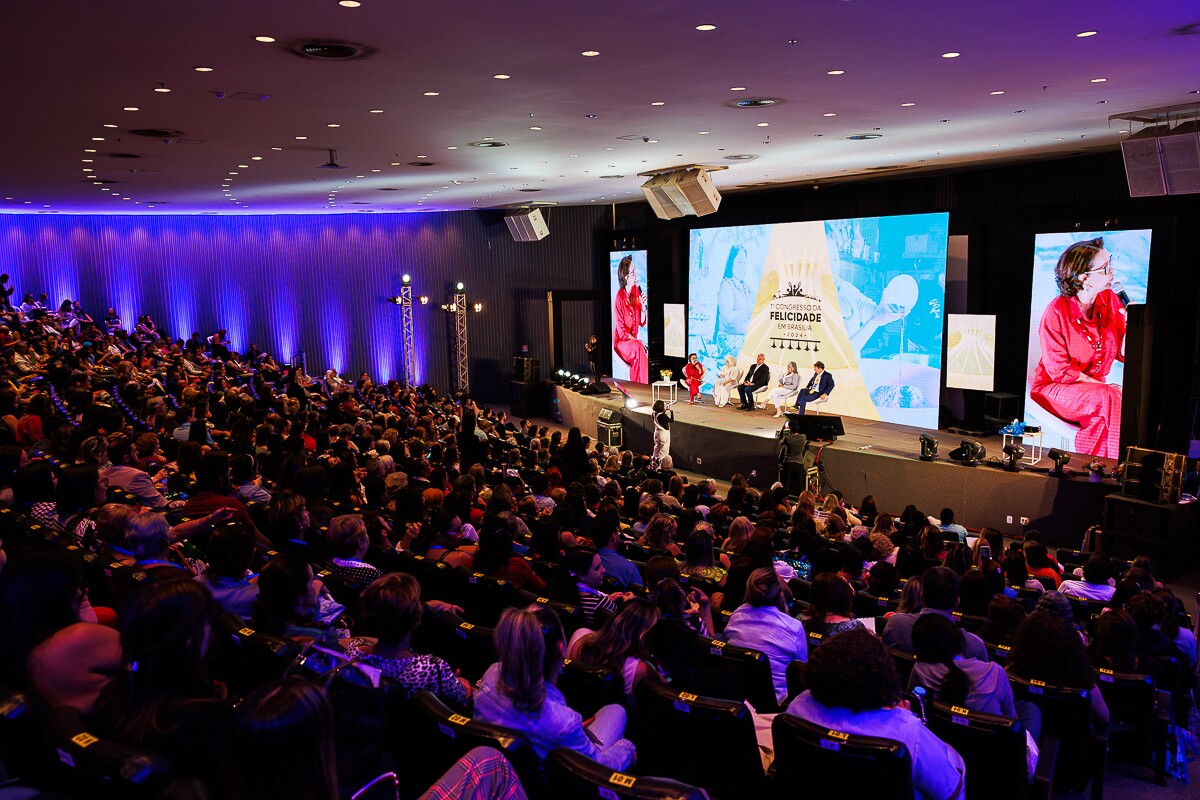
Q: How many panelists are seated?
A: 5